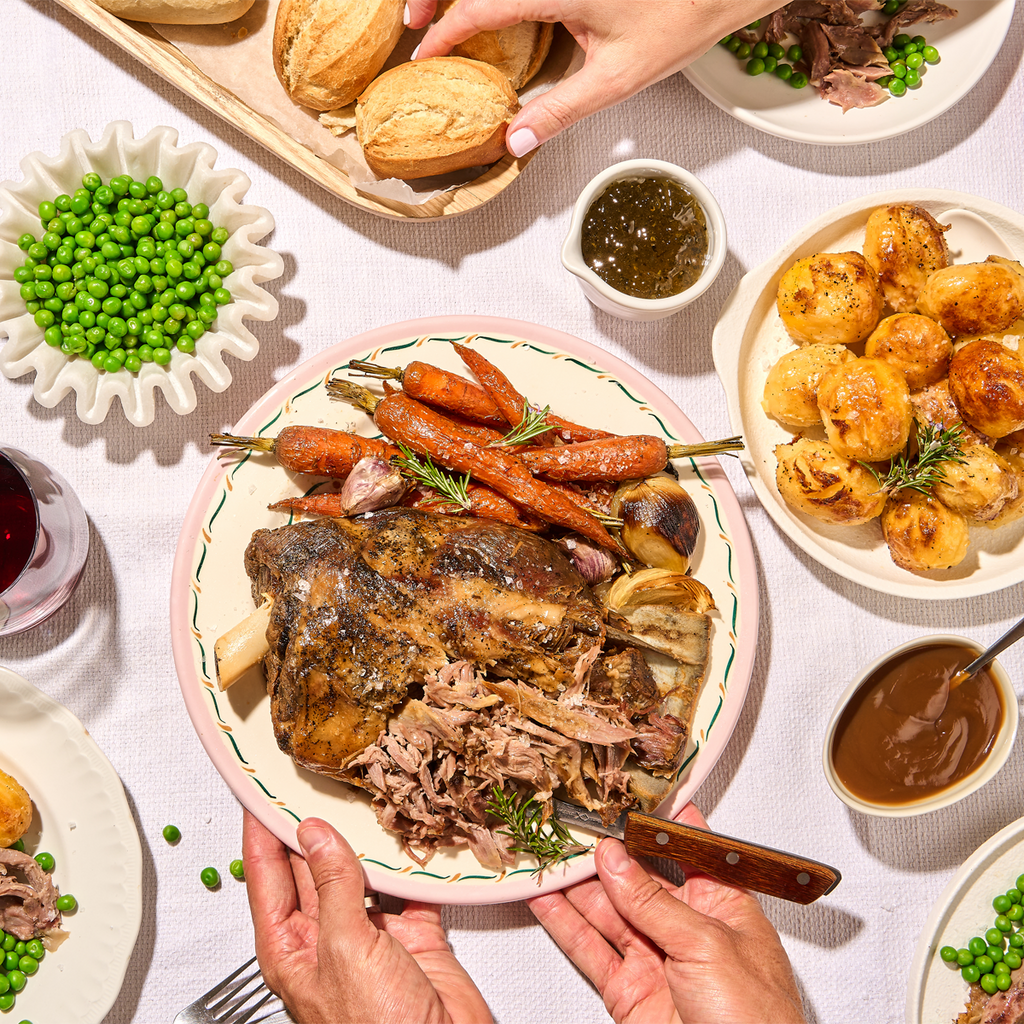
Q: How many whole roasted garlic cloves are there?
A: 2